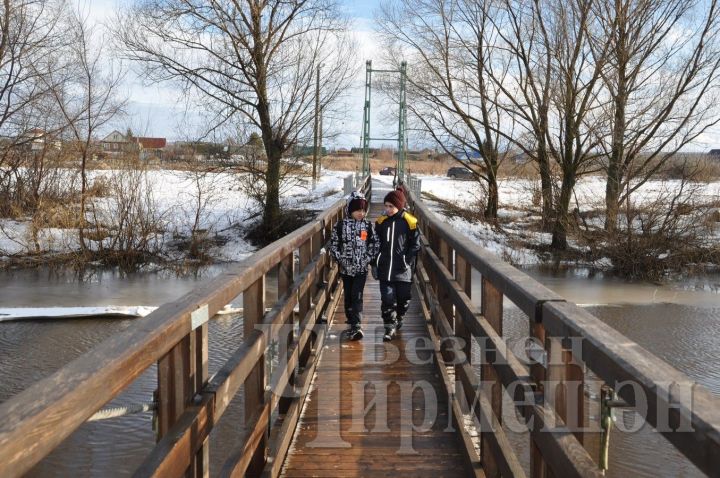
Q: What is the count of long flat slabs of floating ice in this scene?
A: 1